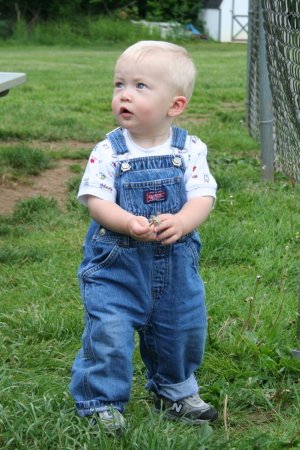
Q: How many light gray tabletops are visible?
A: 1